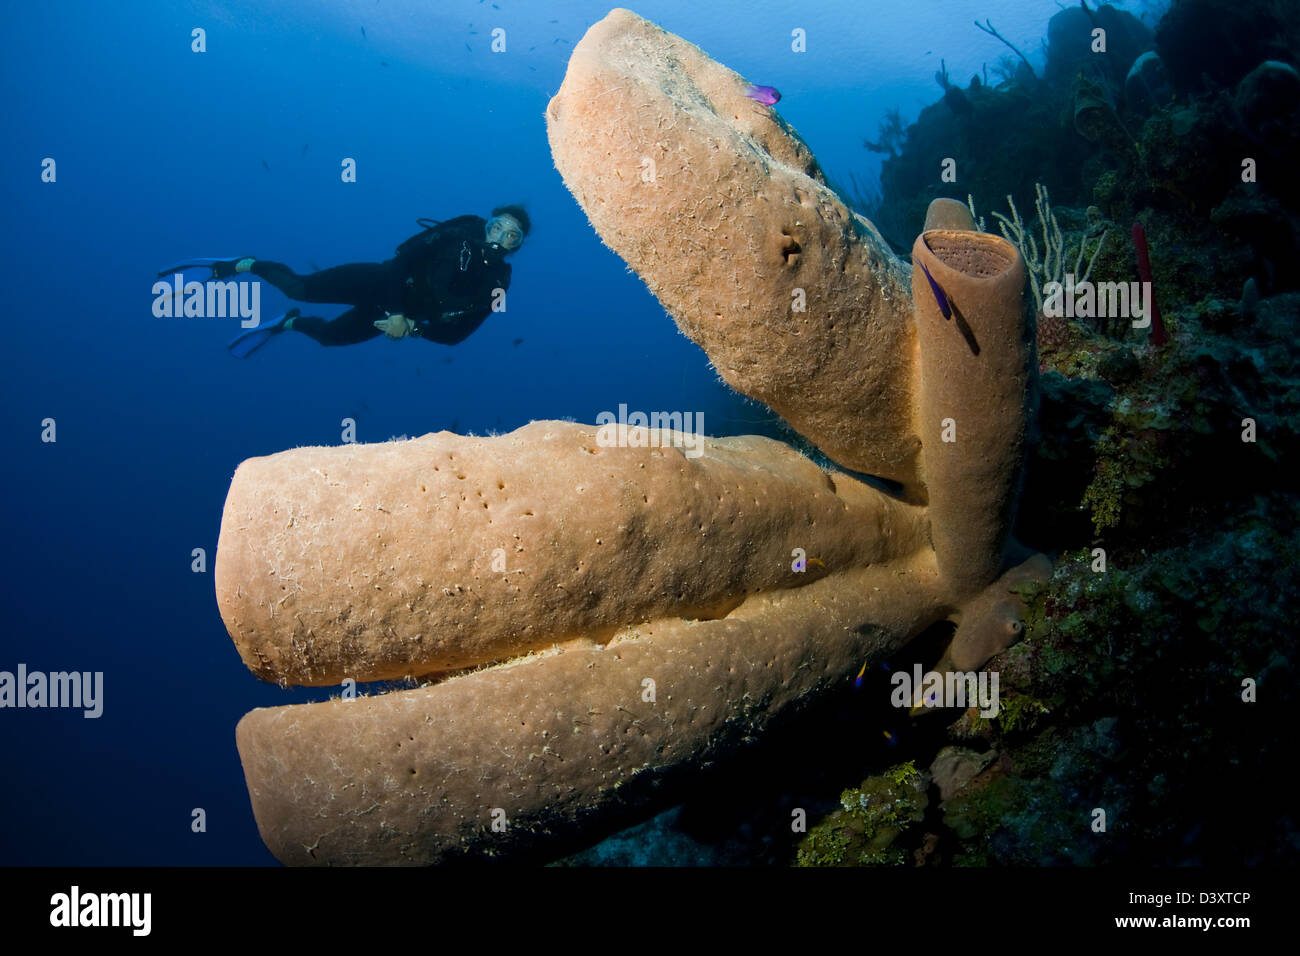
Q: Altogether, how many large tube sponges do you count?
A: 4